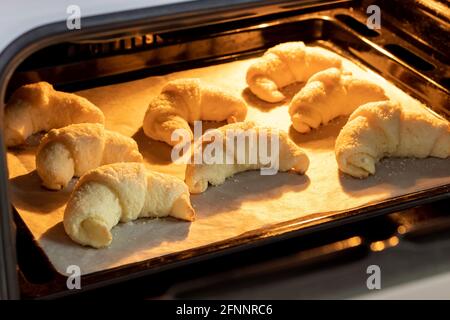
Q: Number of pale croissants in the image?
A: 8